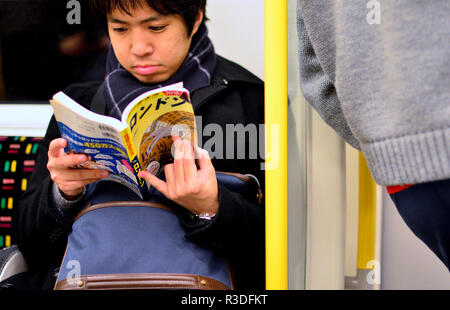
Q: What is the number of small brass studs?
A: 2